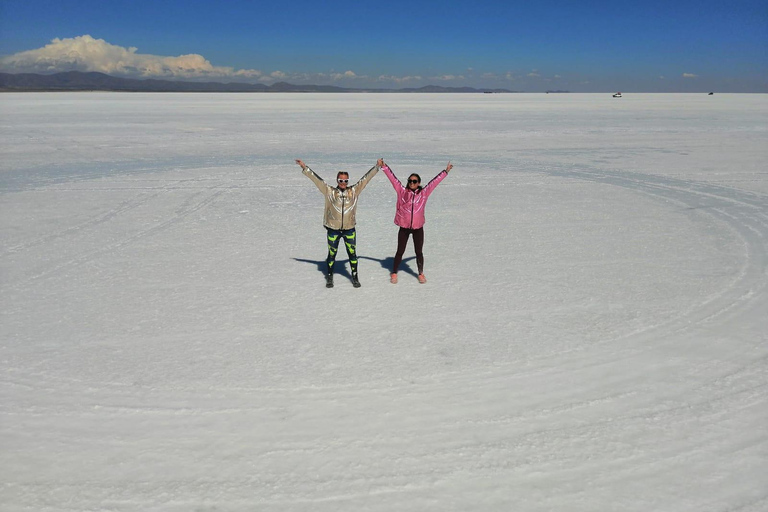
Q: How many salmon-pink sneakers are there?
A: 2